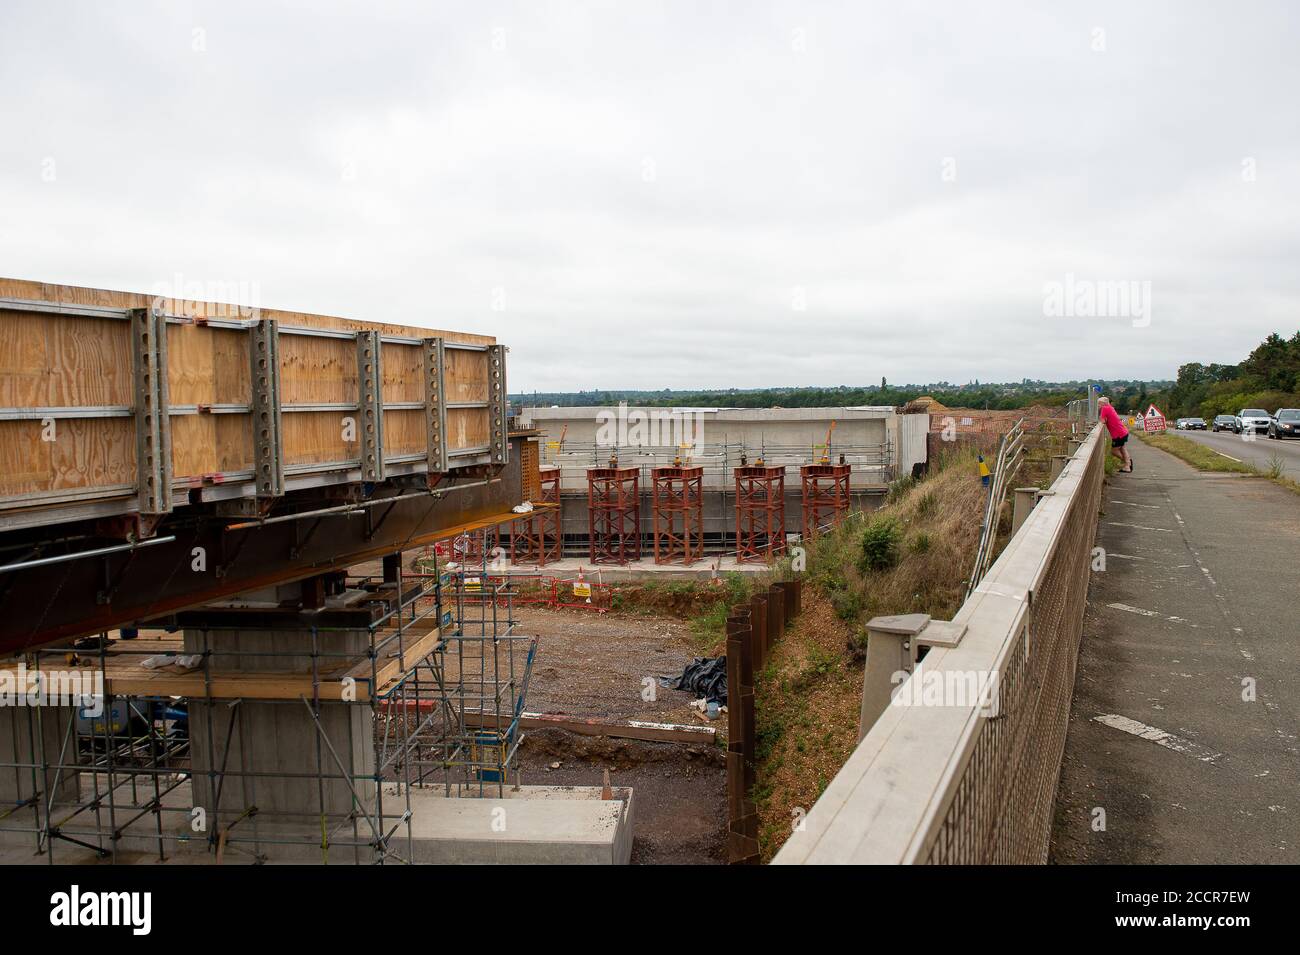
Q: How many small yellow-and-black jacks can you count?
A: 4